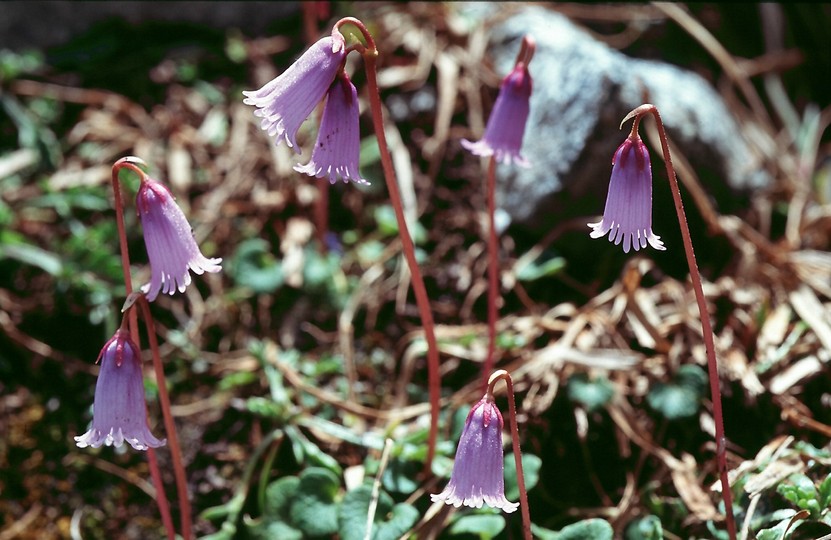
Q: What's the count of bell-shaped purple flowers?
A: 7